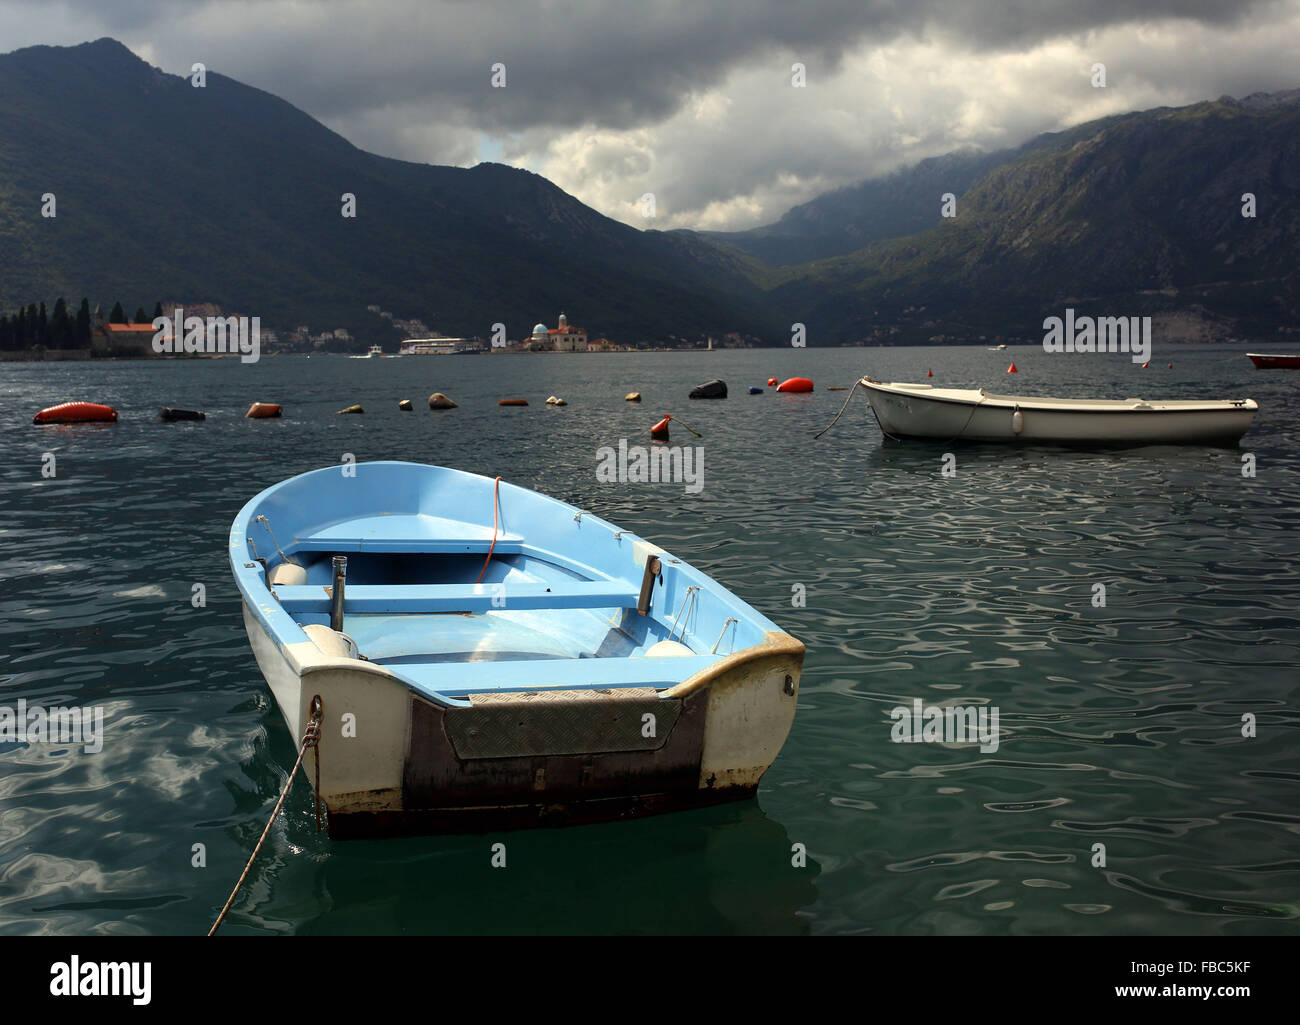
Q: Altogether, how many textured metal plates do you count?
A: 1